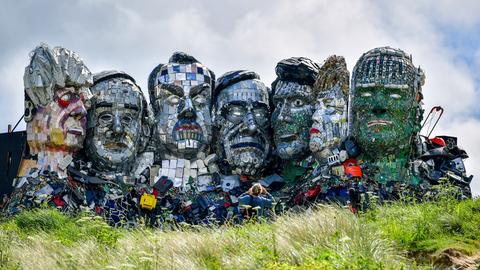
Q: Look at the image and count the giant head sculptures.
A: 7